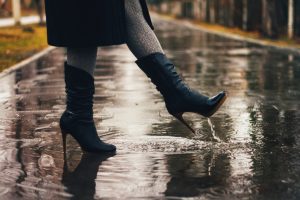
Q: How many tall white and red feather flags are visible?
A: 0